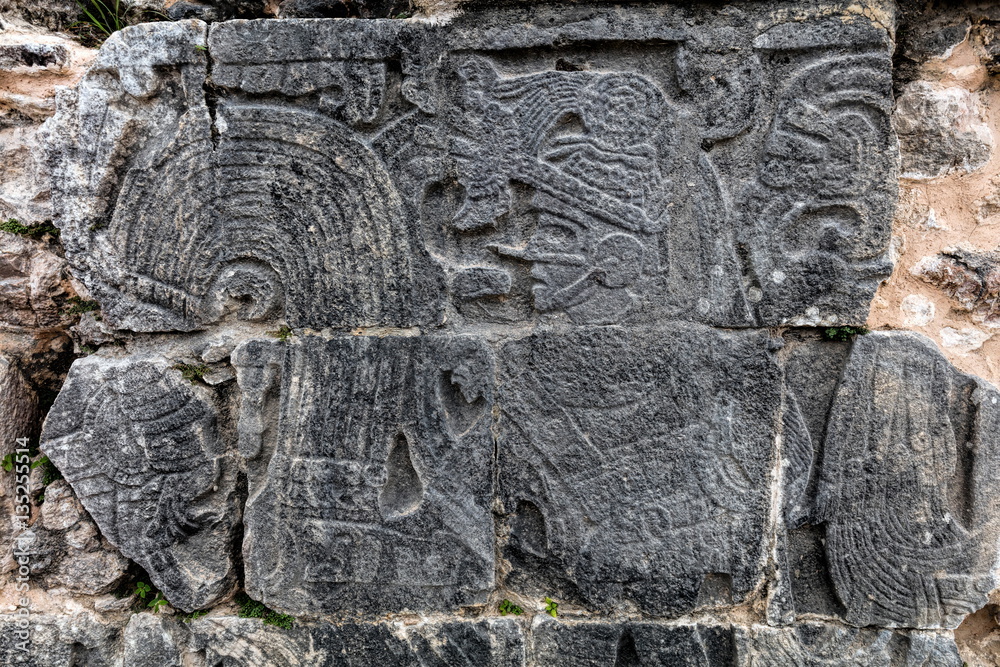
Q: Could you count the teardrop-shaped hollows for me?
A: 1